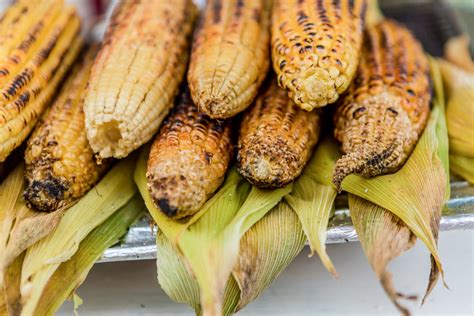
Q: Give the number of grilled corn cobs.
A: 8